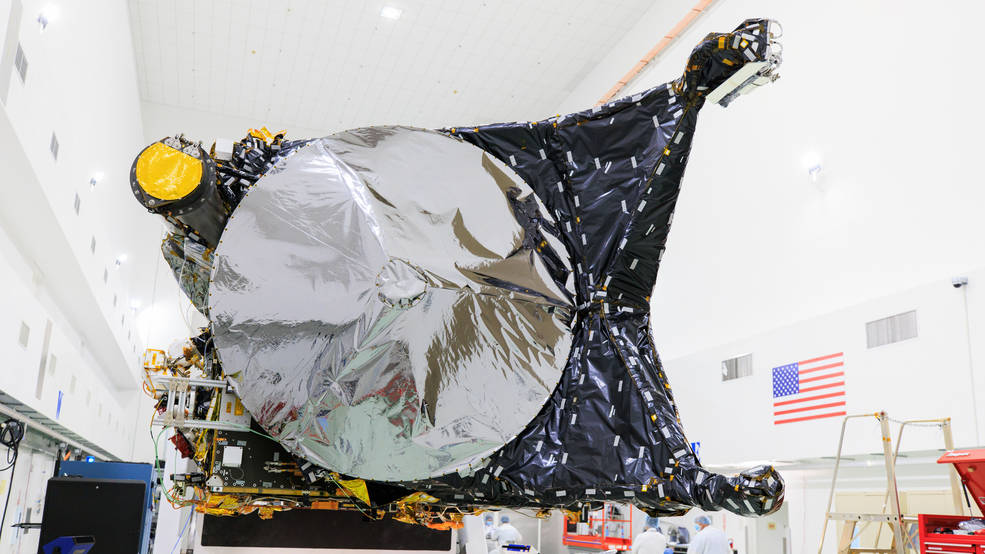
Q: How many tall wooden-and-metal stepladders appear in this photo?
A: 1